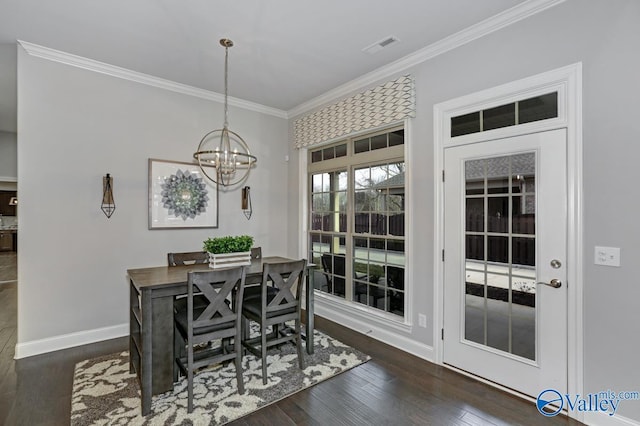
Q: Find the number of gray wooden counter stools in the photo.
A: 4